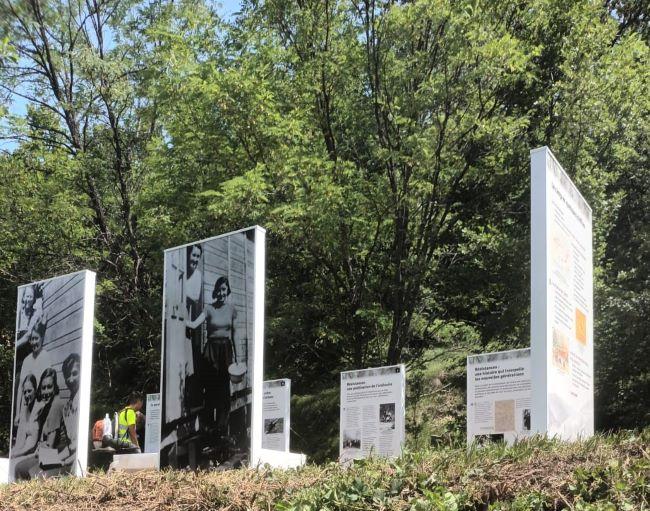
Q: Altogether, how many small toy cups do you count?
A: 0